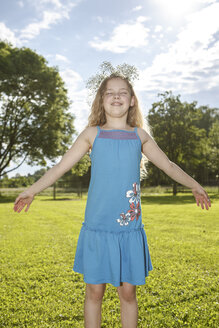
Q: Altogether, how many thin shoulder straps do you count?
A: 2